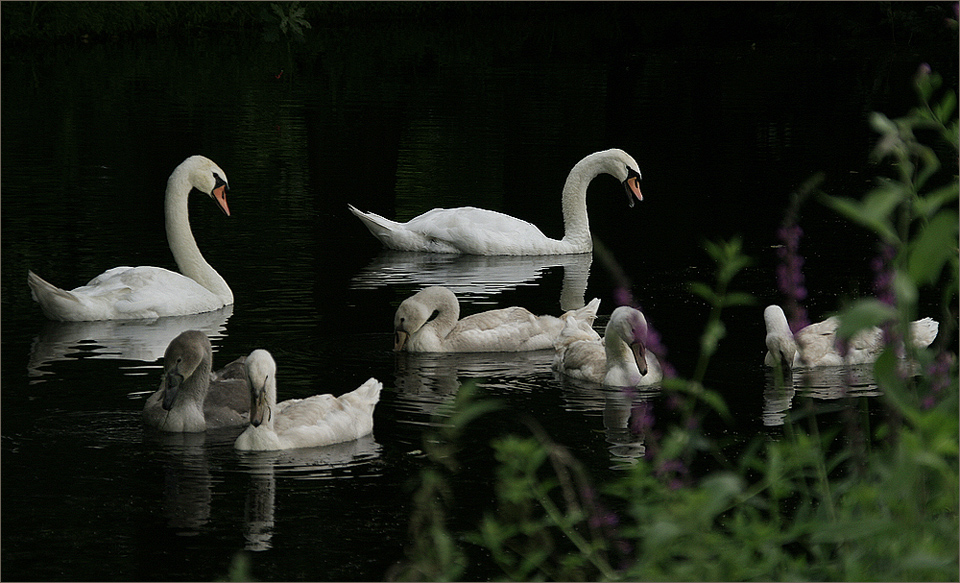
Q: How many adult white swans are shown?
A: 2